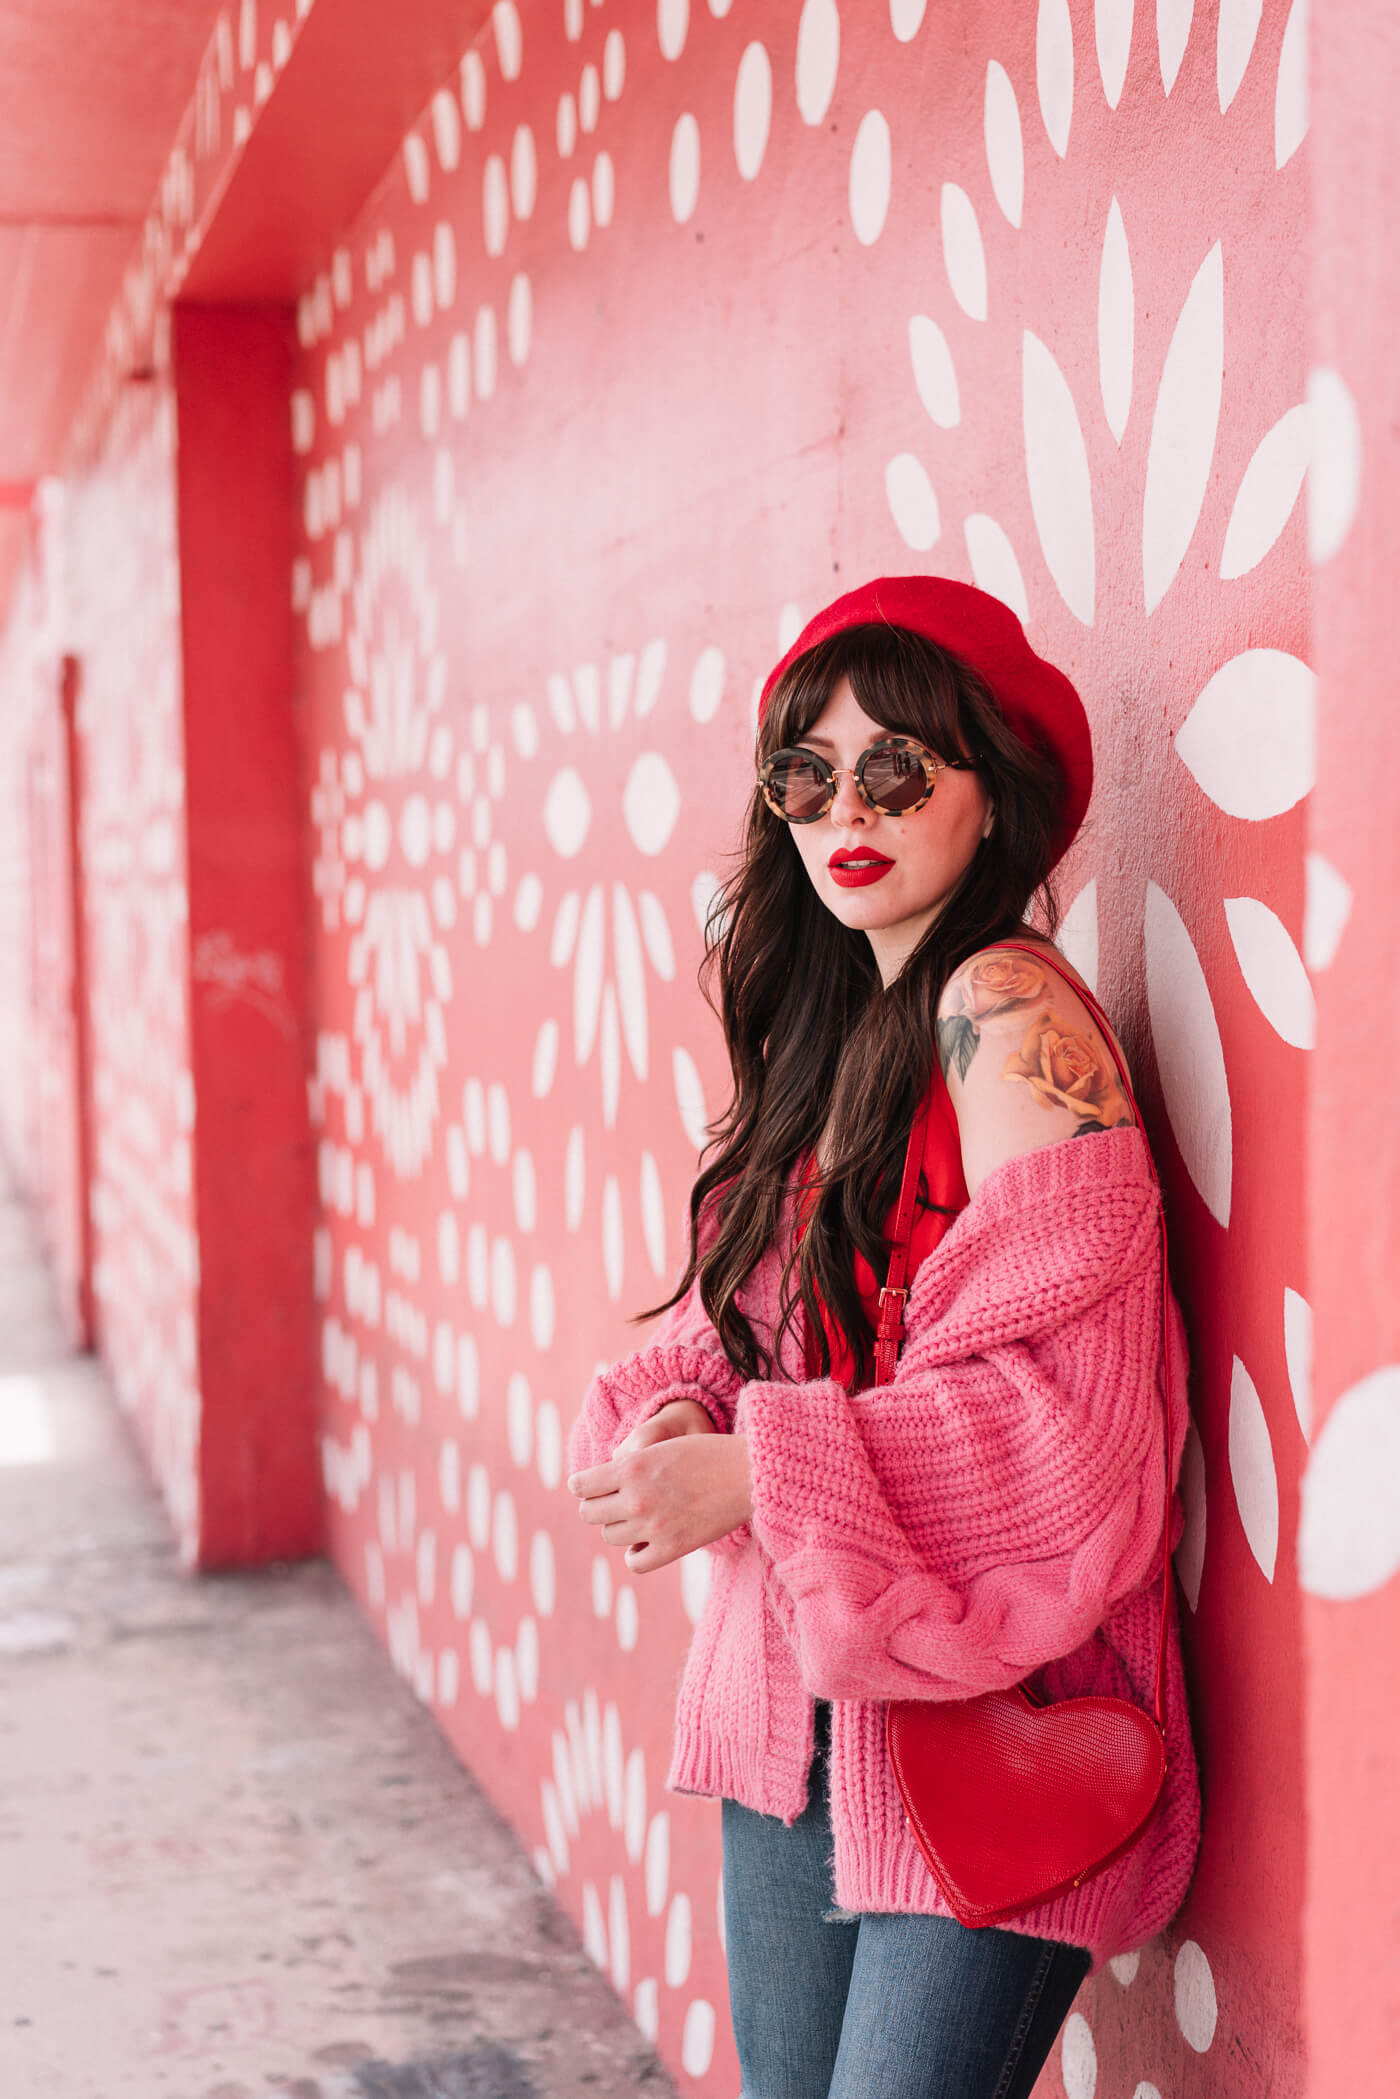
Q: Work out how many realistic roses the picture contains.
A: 2